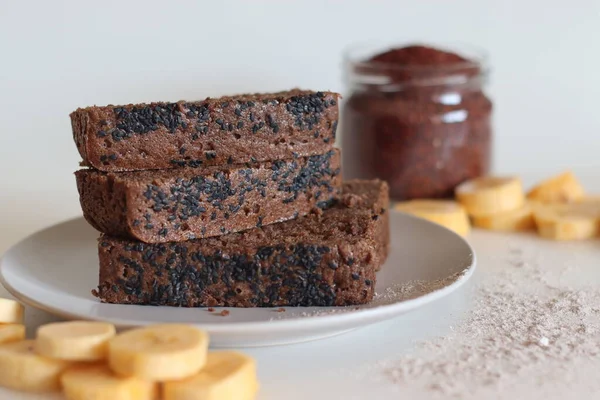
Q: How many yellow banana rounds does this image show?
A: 12